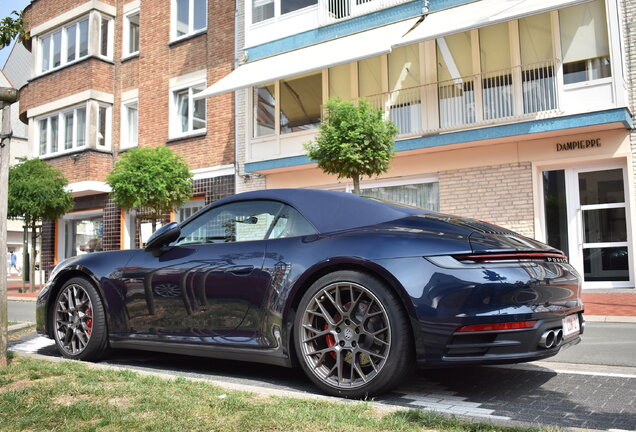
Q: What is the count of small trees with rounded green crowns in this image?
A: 3